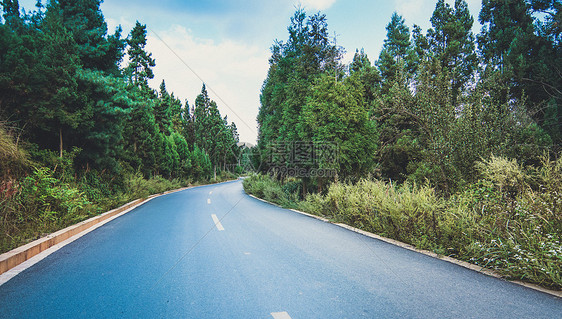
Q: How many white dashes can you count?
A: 4